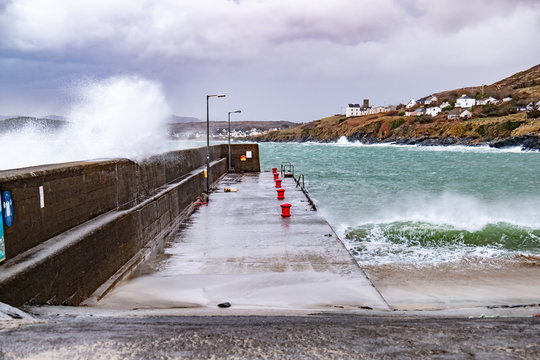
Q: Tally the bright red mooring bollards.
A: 5